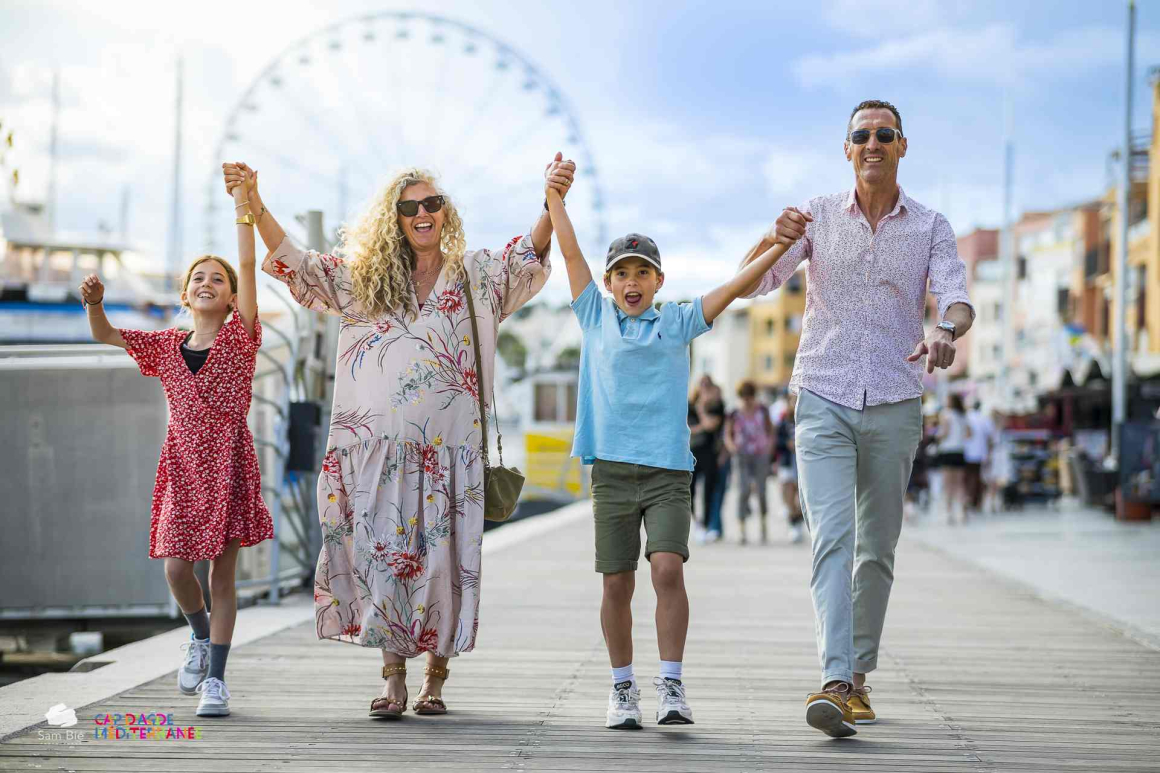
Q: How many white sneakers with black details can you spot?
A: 2